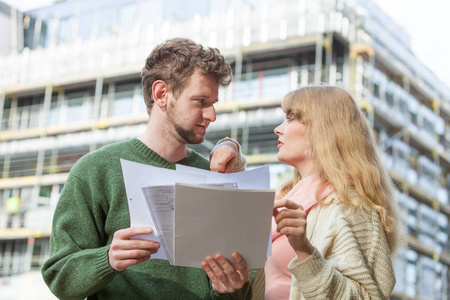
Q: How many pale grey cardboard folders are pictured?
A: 1